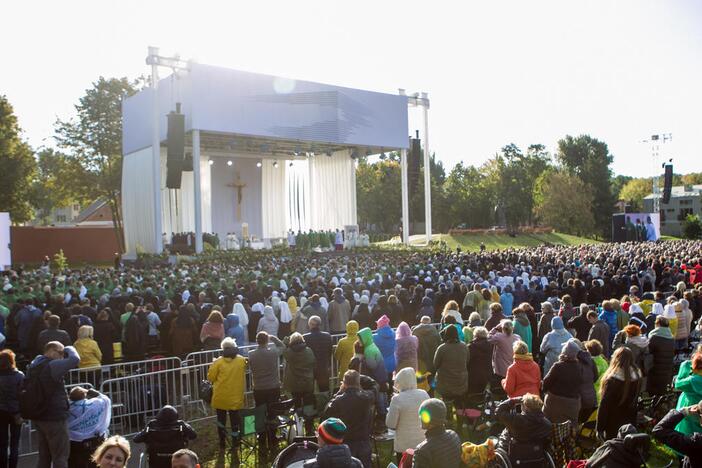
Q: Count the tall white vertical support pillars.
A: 4